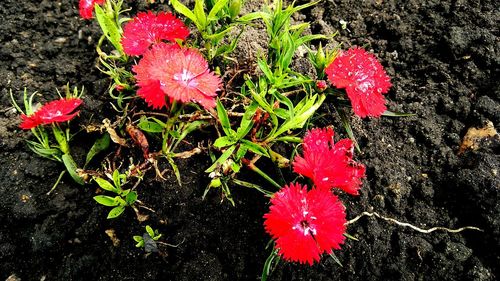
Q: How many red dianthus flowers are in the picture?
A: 7